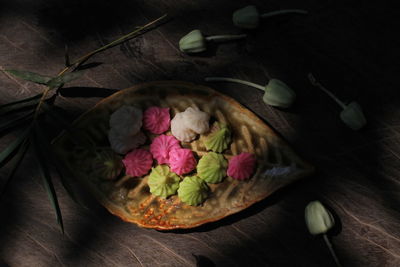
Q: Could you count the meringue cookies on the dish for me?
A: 14